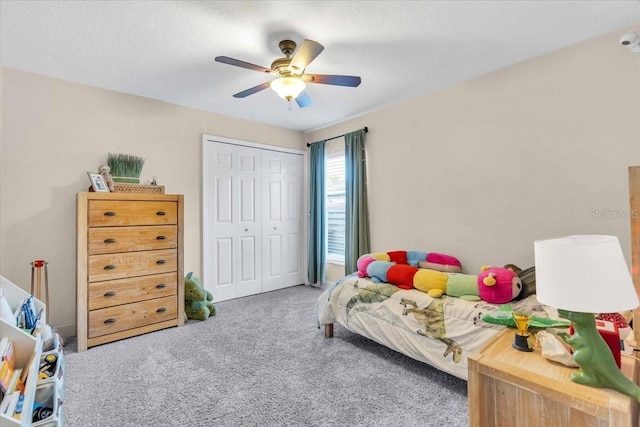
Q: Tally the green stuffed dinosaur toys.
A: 1